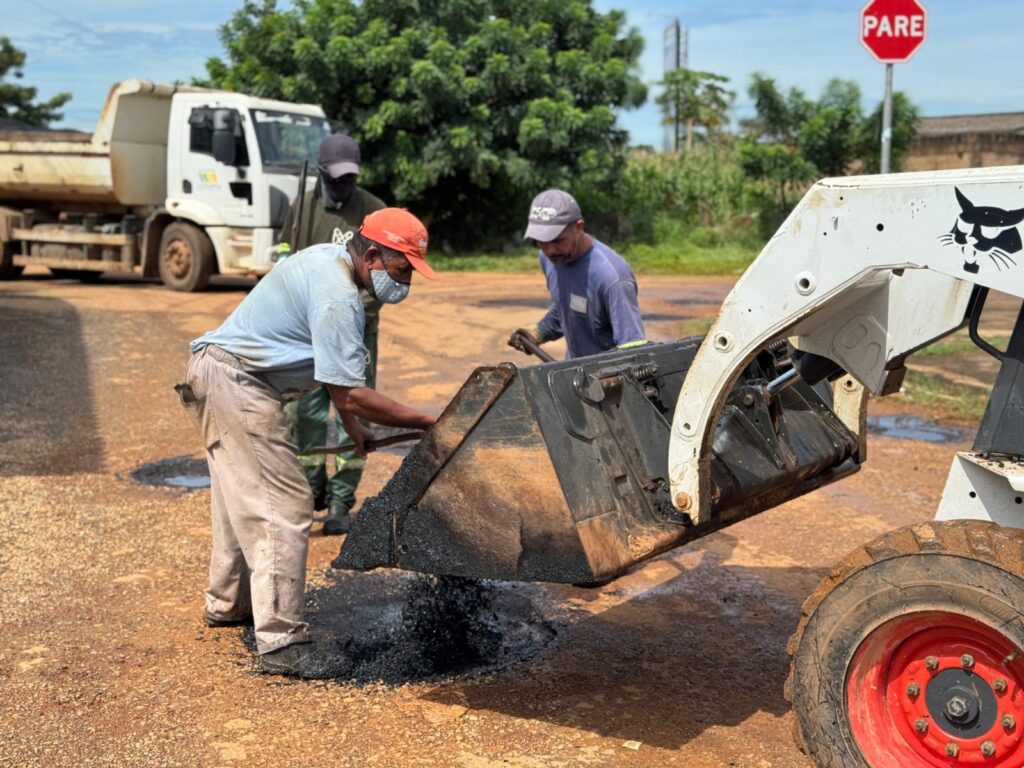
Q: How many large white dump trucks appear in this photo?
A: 1